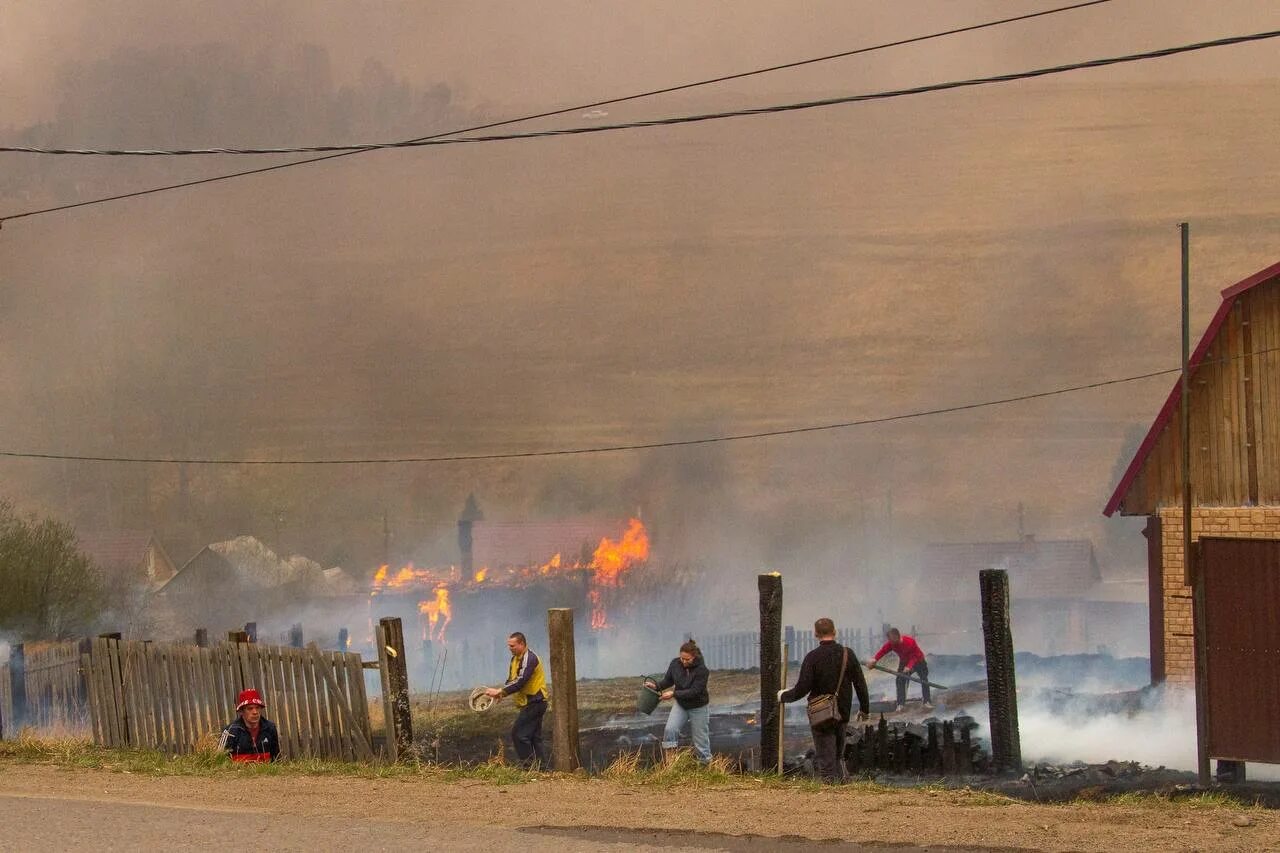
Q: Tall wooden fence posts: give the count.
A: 4